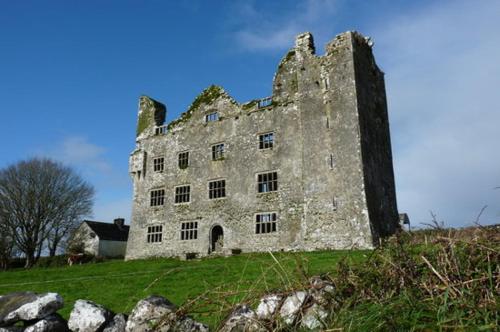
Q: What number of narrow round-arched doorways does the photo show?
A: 1